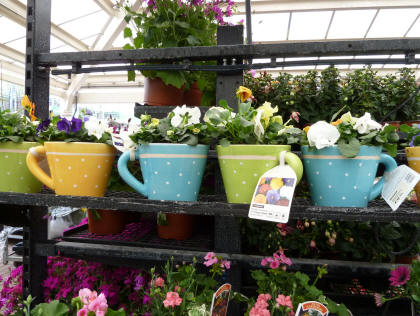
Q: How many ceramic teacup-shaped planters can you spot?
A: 6